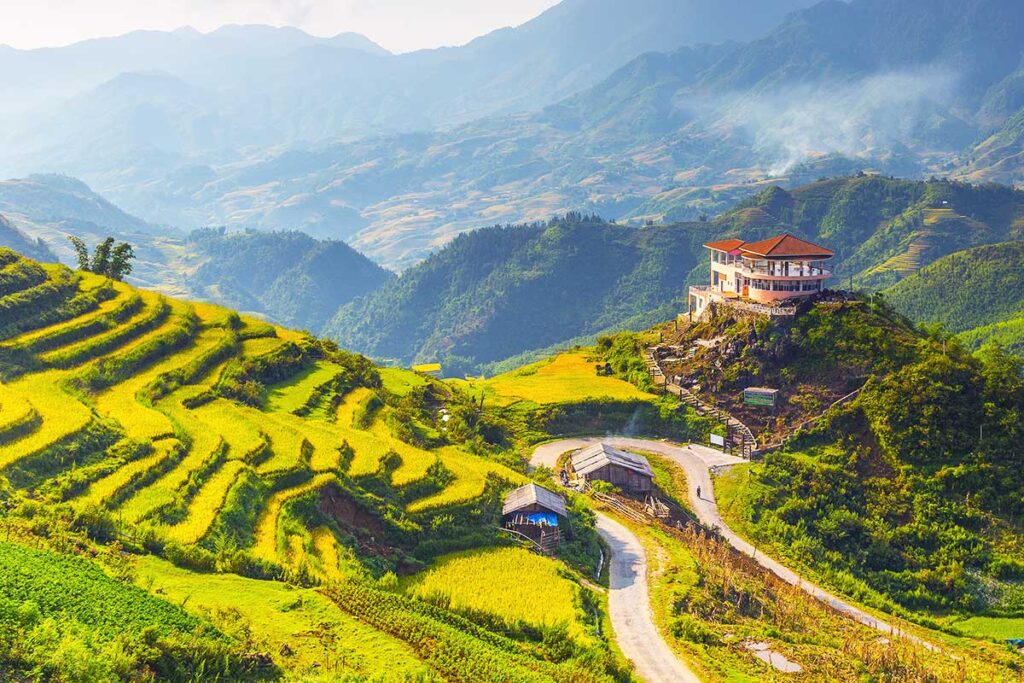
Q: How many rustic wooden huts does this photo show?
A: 2